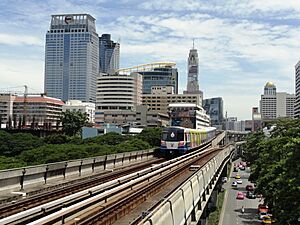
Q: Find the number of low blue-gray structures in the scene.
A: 1